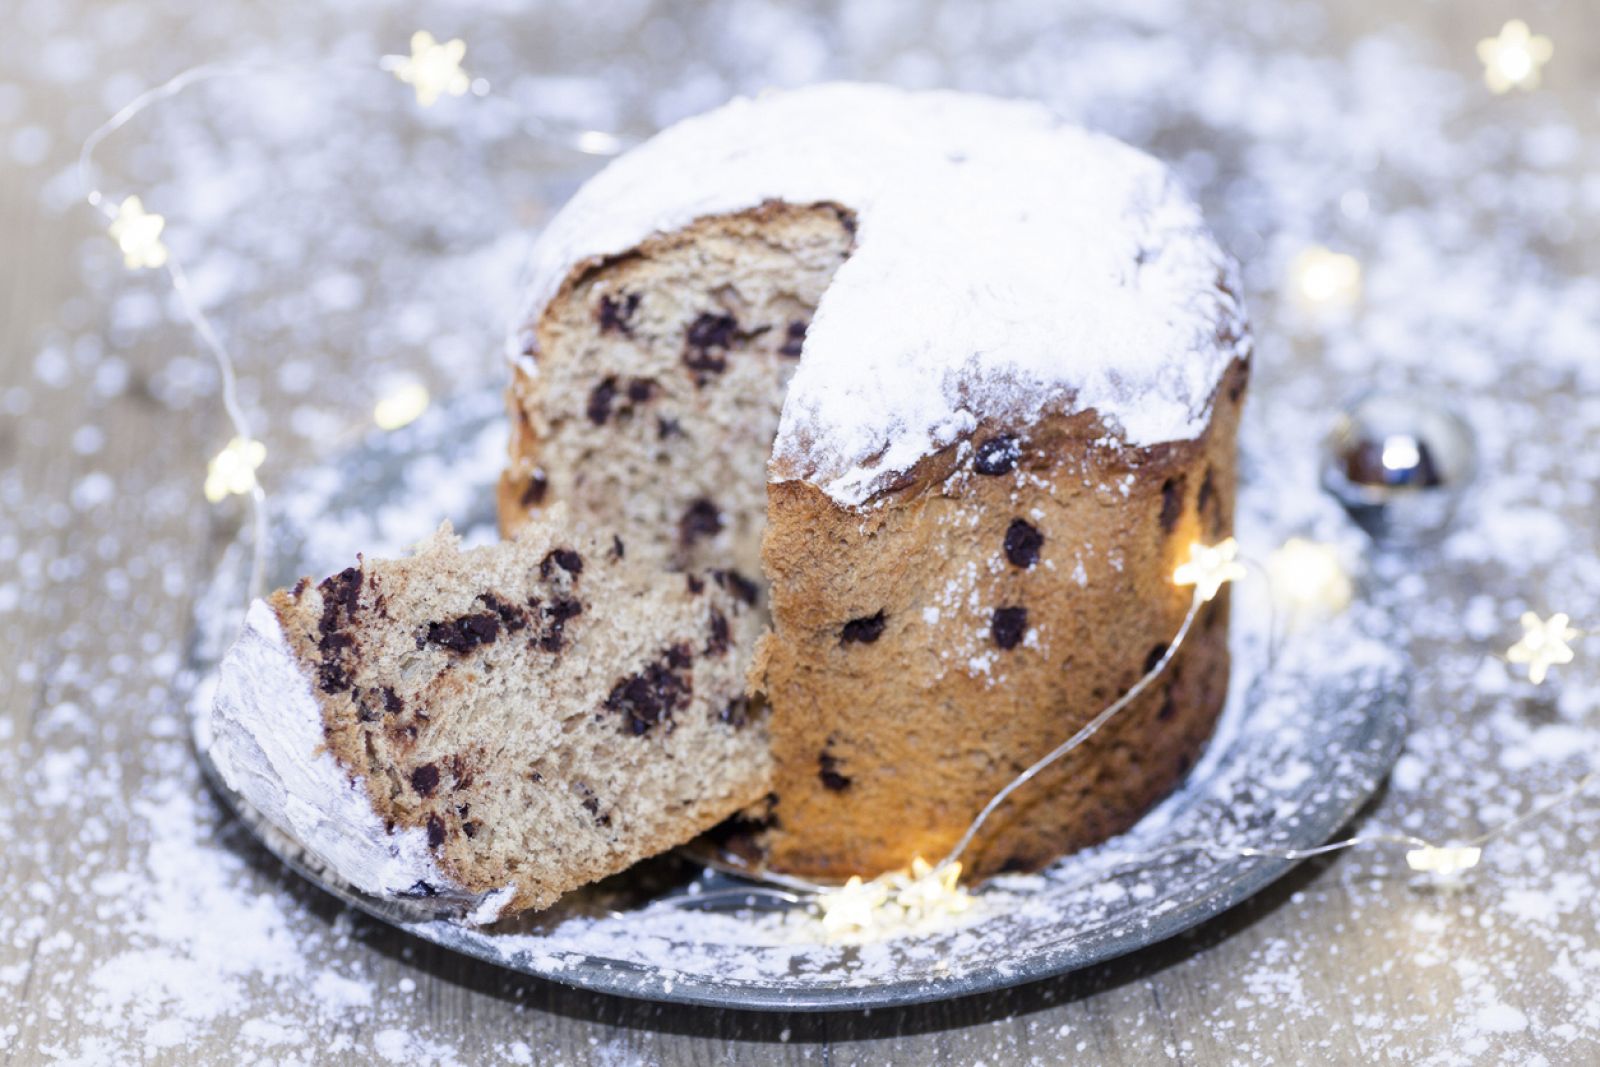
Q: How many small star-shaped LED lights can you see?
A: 12